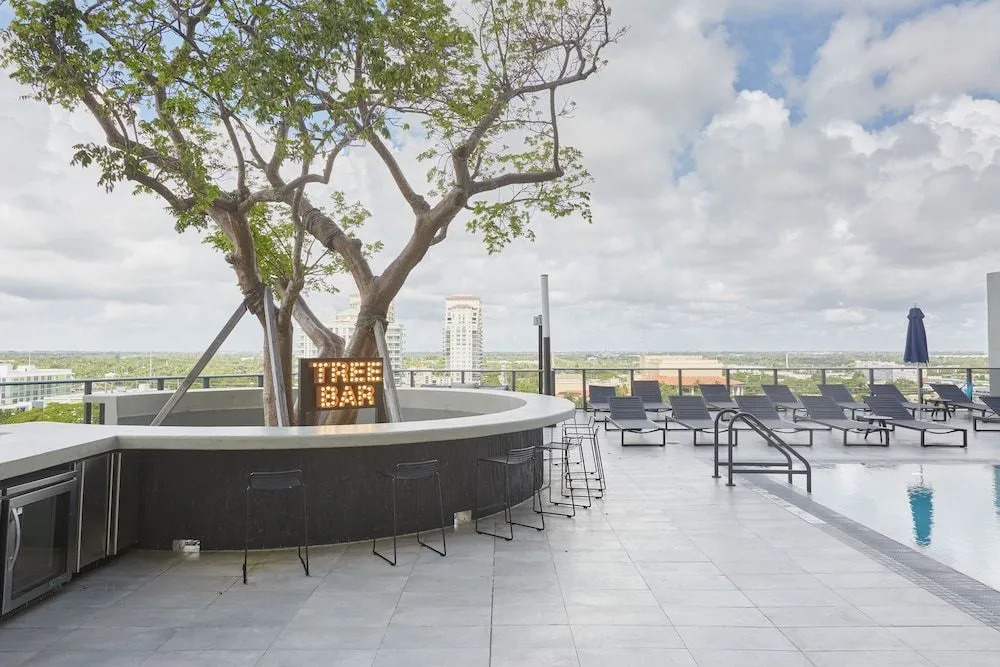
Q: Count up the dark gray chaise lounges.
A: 13